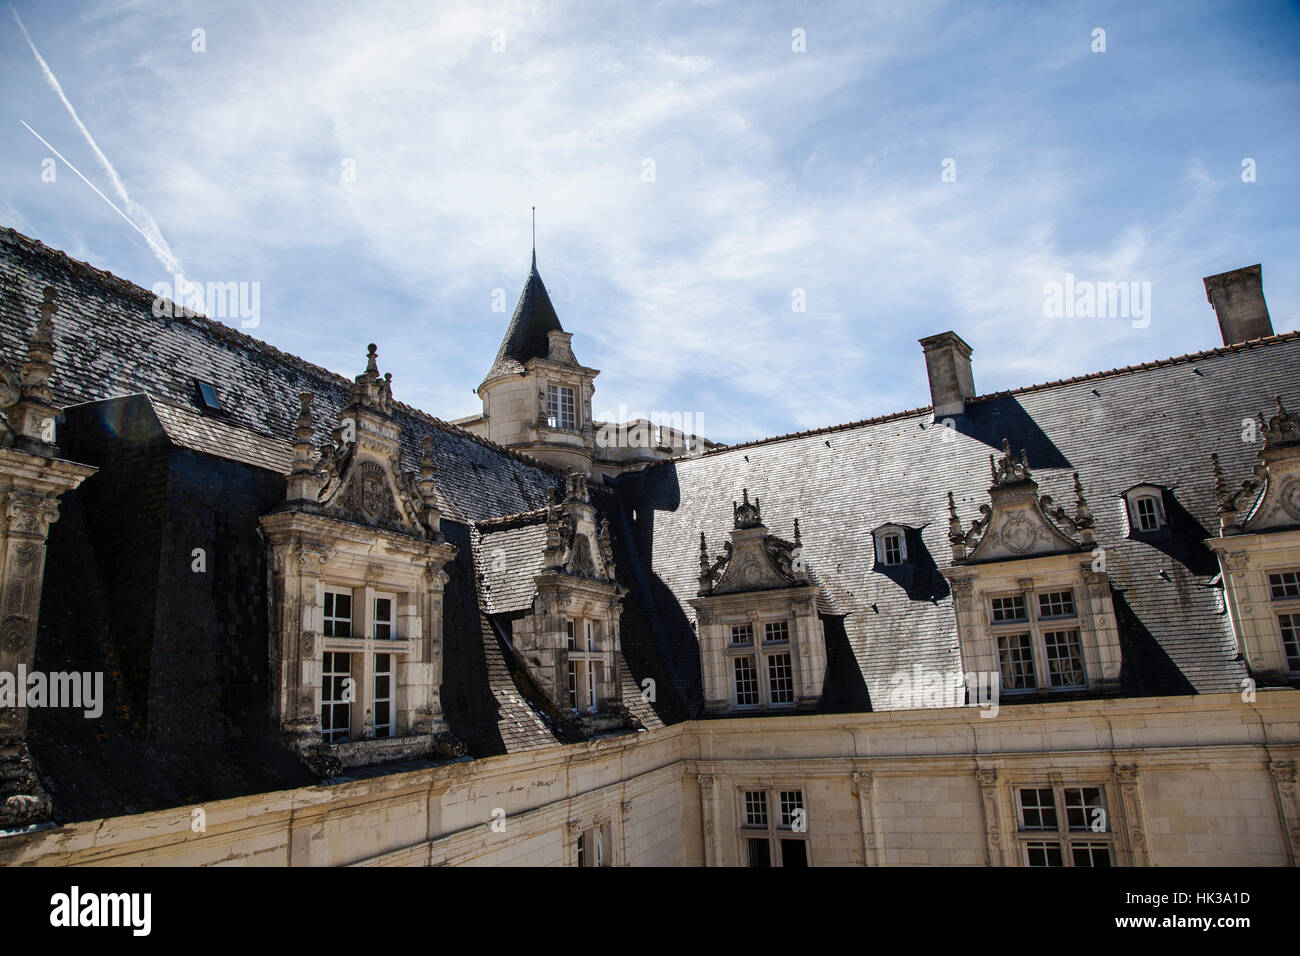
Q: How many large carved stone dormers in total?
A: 6